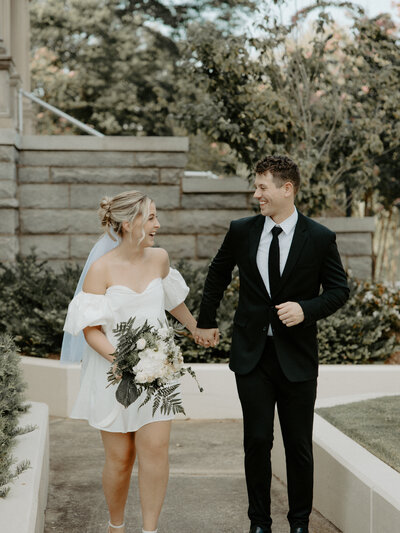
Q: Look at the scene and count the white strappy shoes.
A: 2